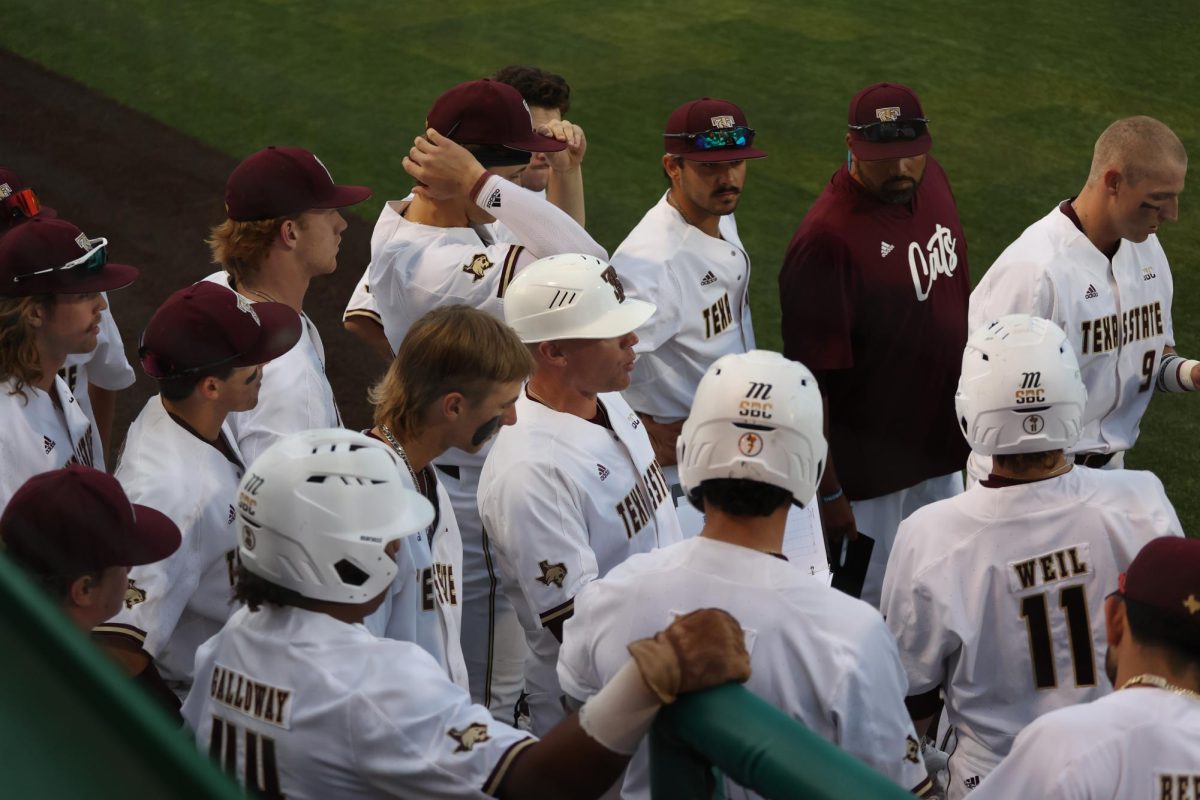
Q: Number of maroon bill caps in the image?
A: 9